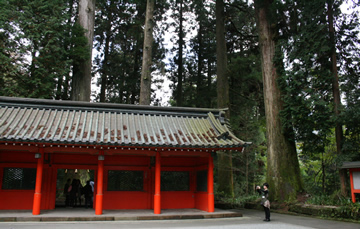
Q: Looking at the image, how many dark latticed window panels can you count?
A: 4